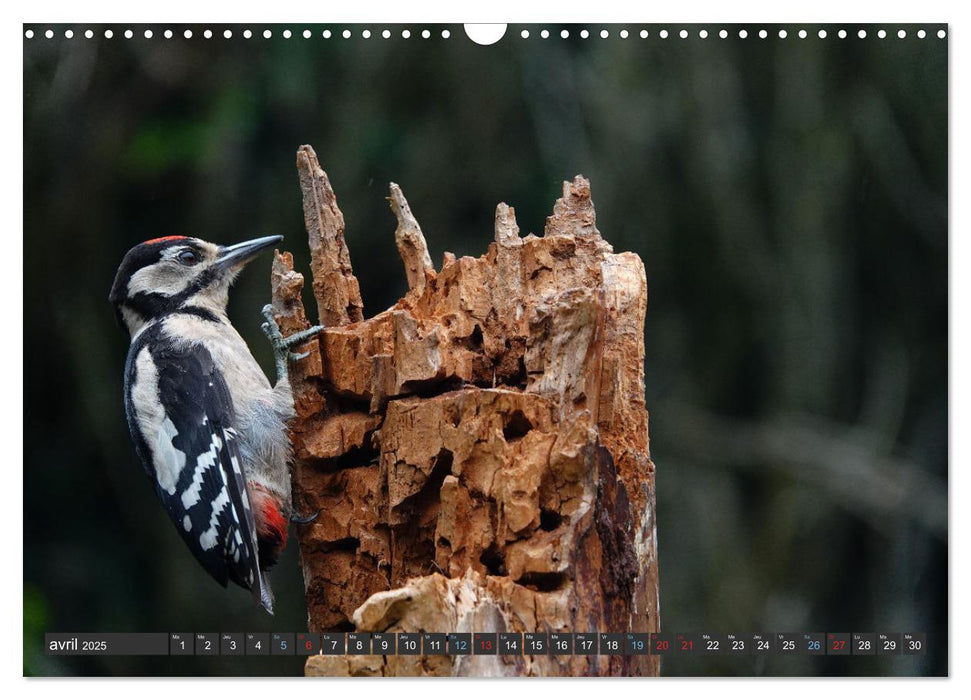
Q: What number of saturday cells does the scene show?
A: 4